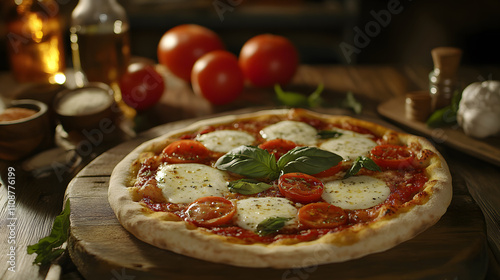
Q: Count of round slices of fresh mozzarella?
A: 6